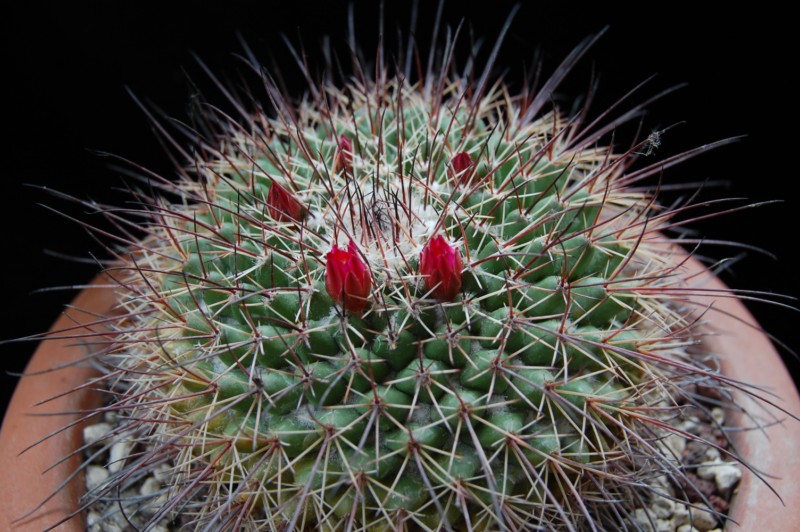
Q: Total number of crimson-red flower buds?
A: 5